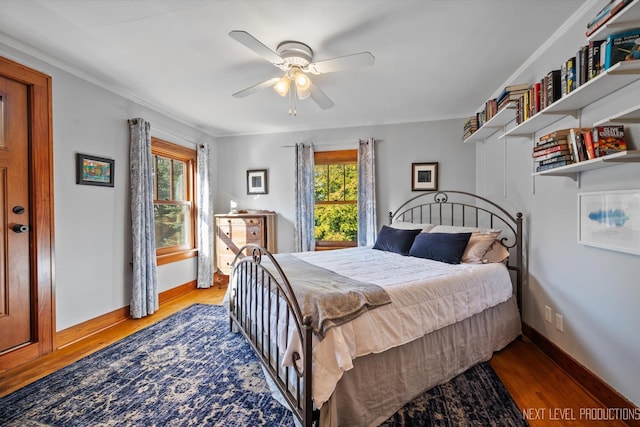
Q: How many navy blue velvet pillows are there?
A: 2